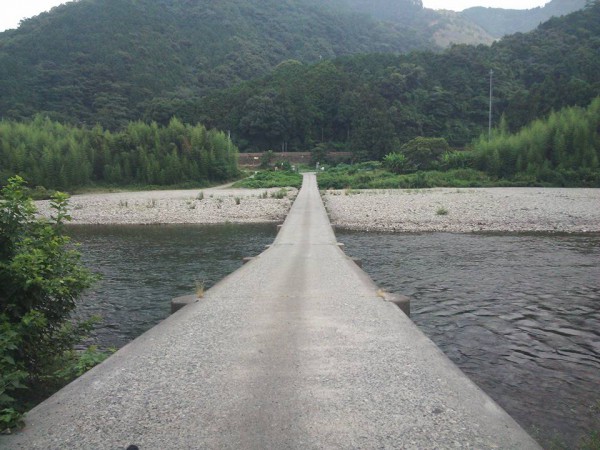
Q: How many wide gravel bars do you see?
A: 2